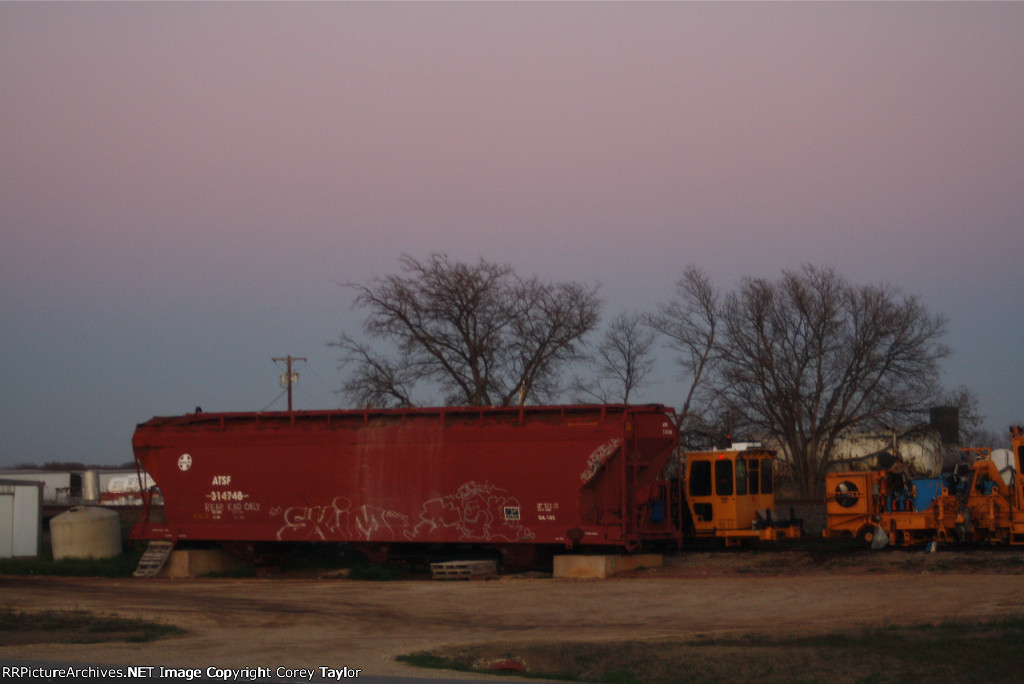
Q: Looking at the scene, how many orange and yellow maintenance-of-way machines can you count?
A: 2